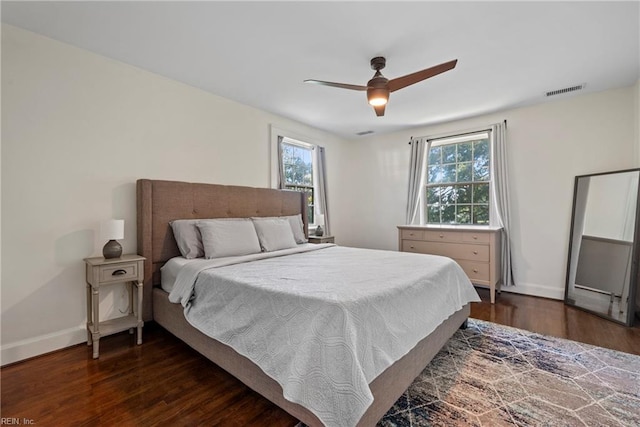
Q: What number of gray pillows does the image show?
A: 4